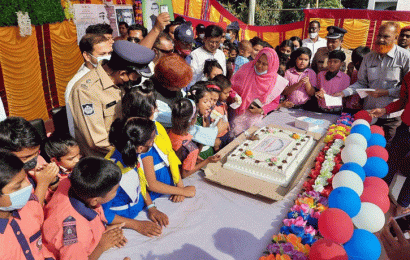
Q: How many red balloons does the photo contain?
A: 7